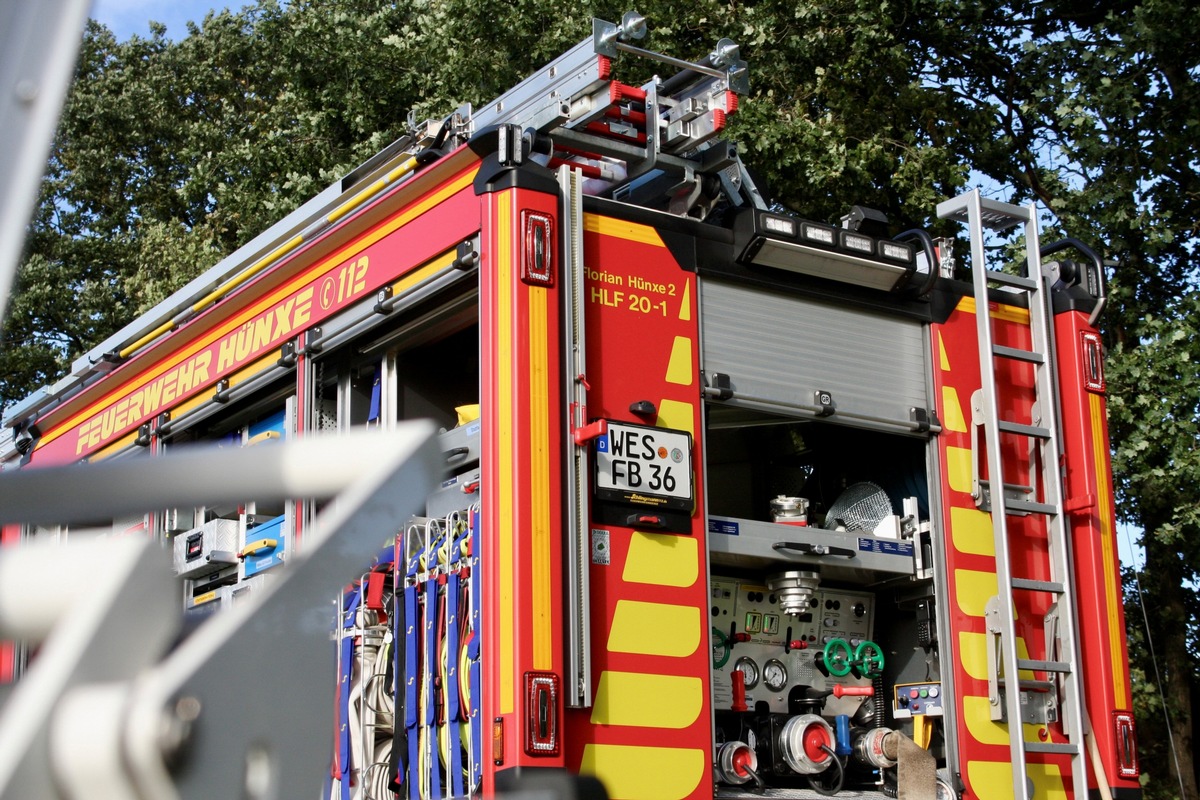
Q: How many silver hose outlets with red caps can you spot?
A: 2